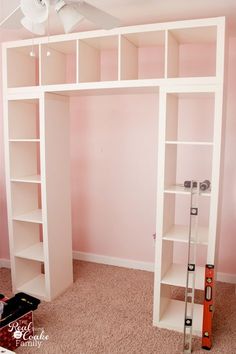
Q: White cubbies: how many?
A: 15